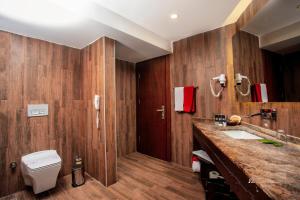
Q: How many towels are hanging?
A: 2